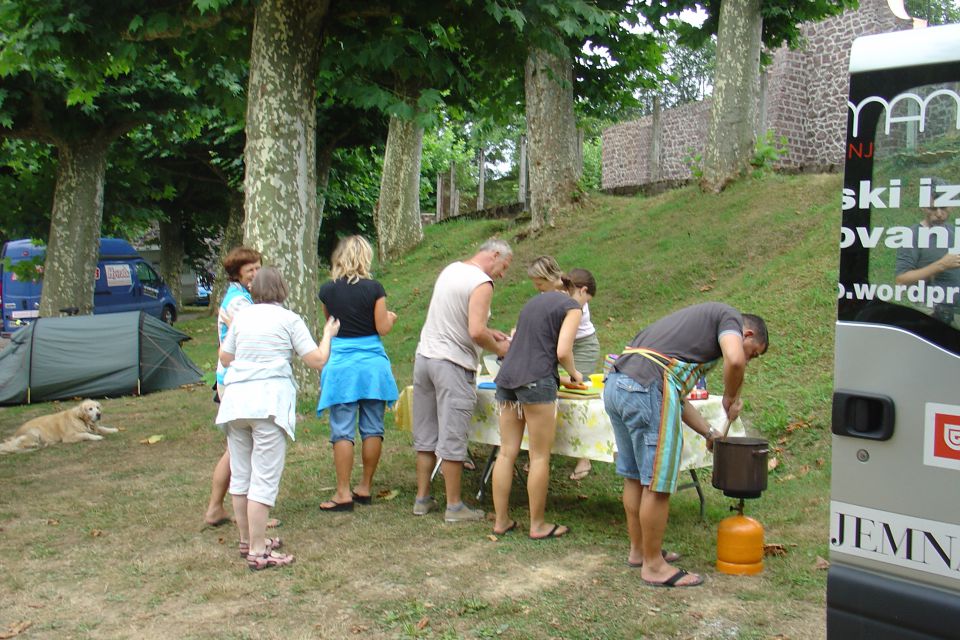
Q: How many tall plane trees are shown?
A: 5